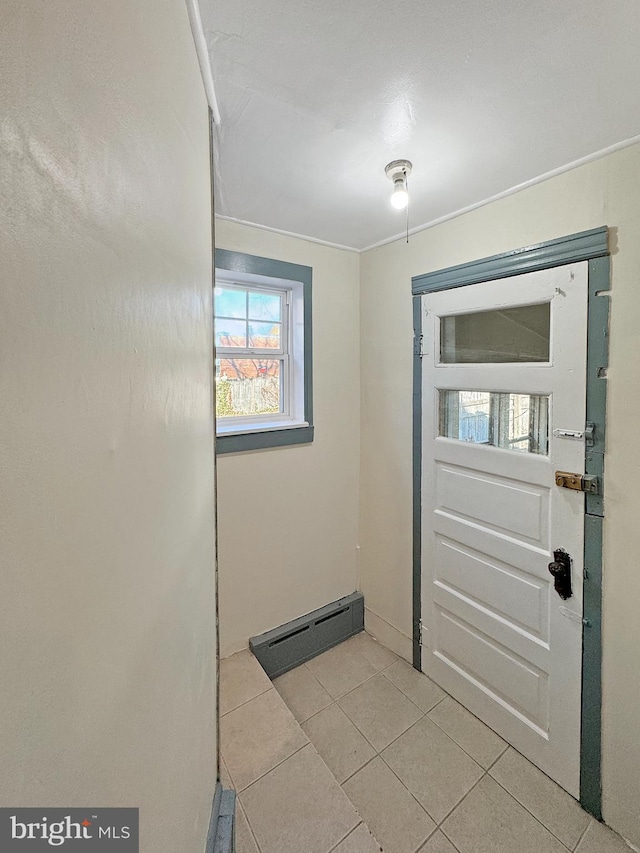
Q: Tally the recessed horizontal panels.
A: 3